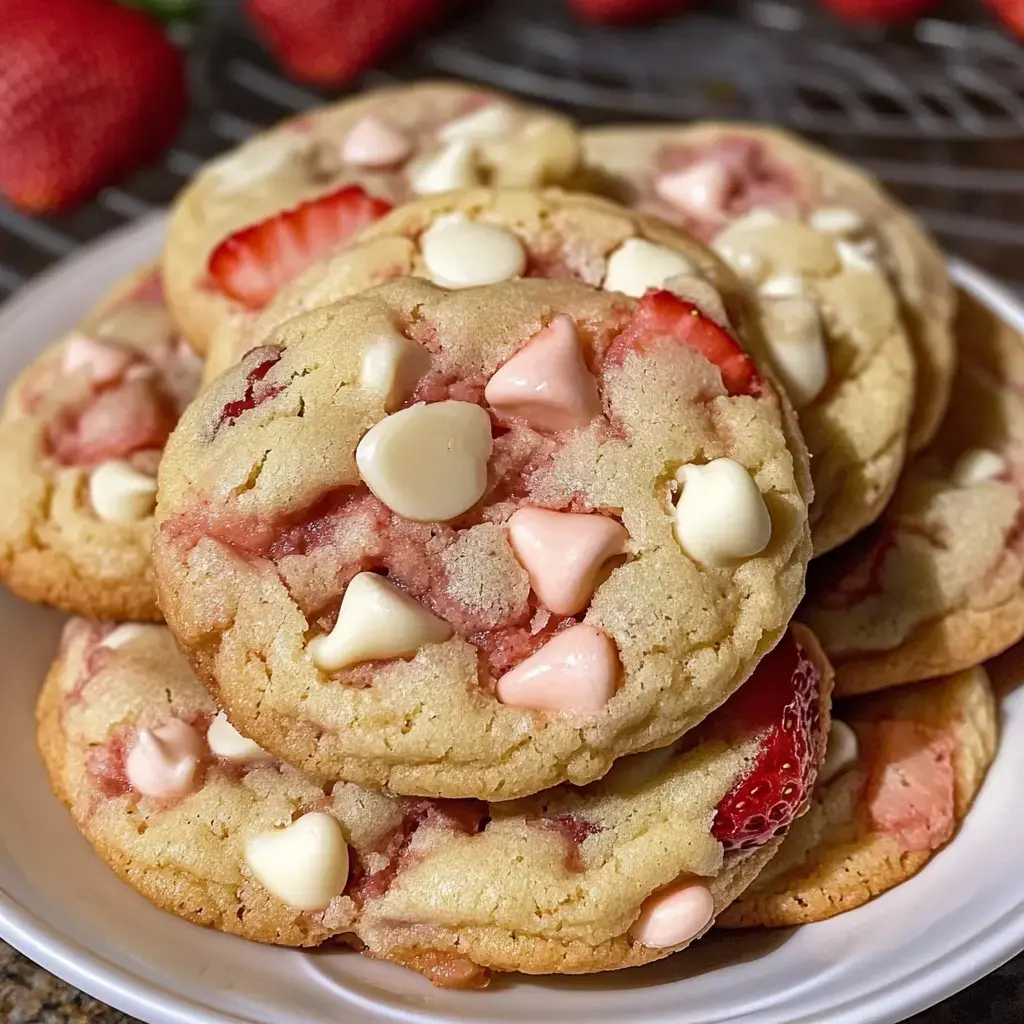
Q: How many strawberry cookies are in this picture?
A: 9